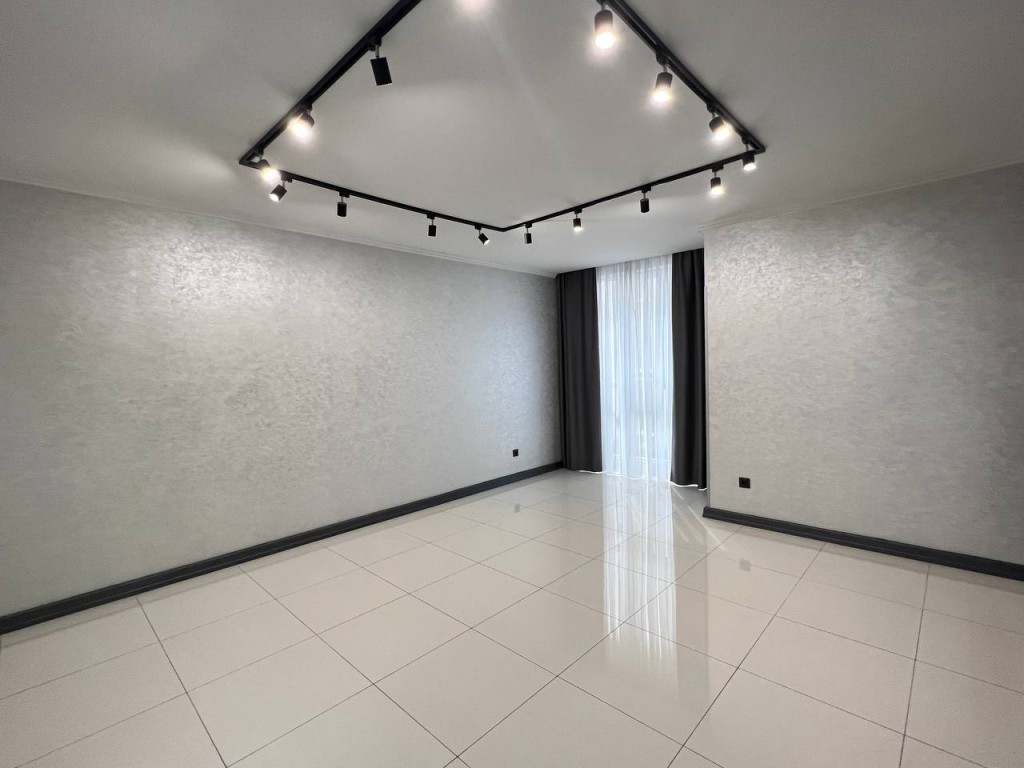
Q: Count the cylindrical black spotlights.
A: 15